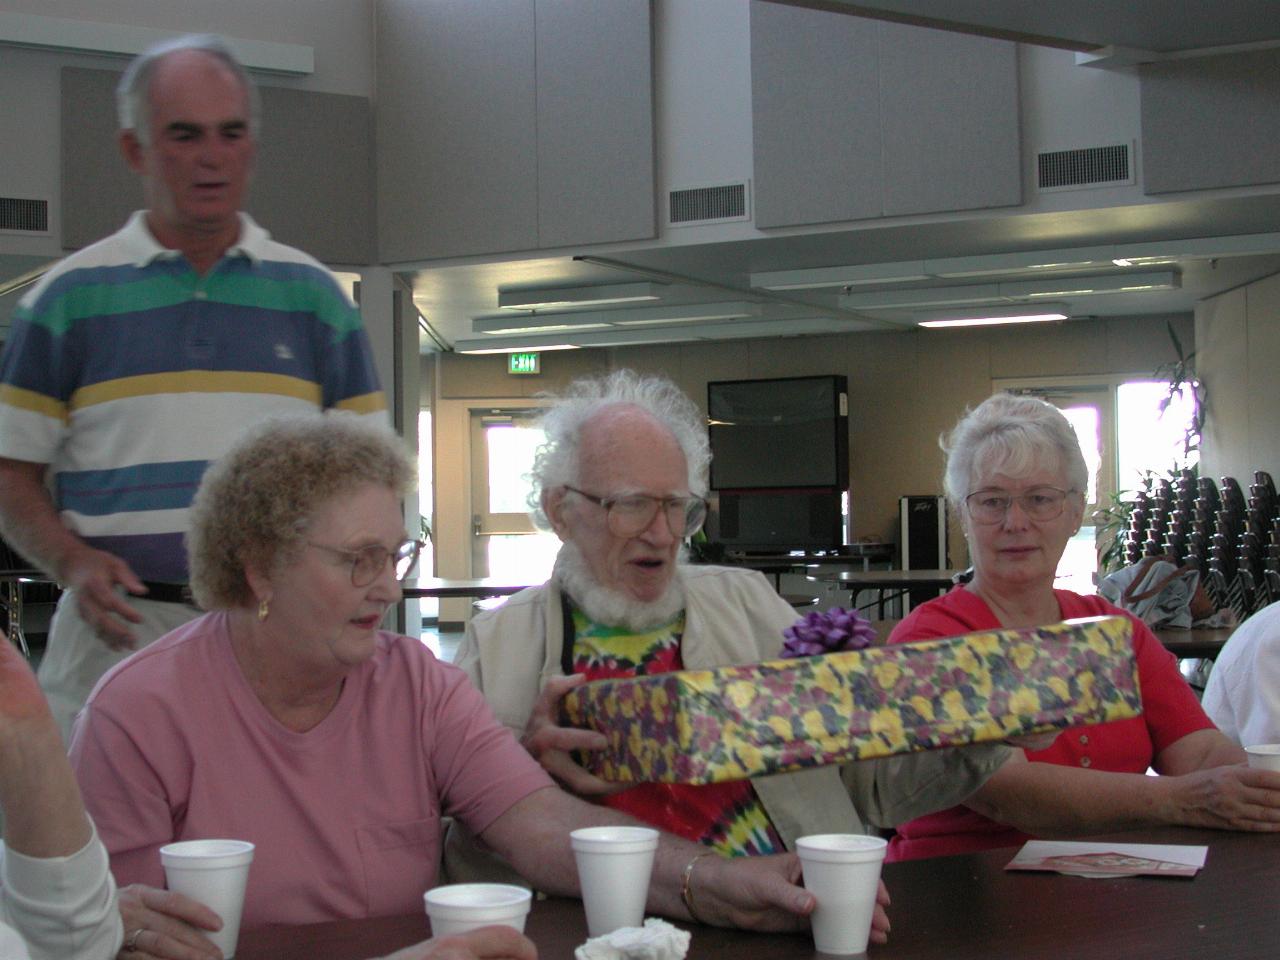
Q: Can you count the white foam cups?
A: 5